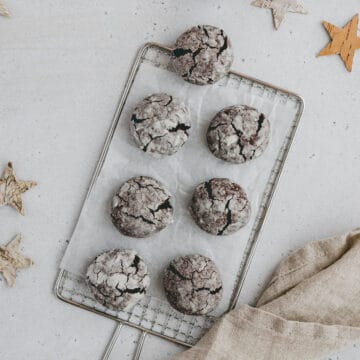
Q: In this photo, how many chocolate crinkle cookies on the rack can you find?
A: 7